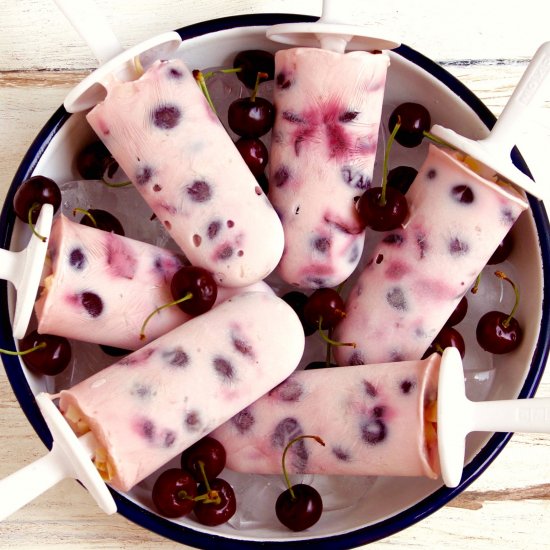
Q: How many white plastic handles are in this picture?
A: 6